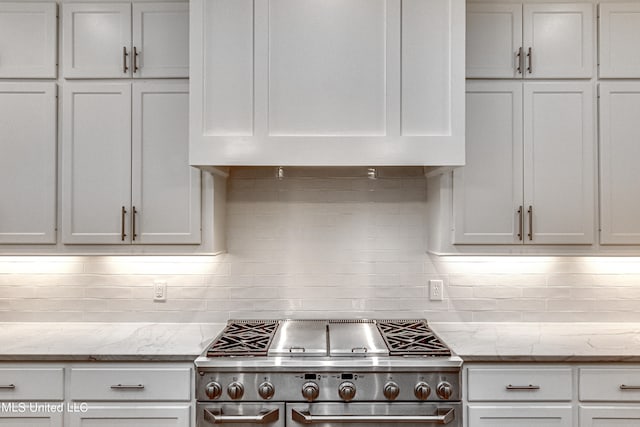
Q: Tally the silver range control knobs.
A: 8